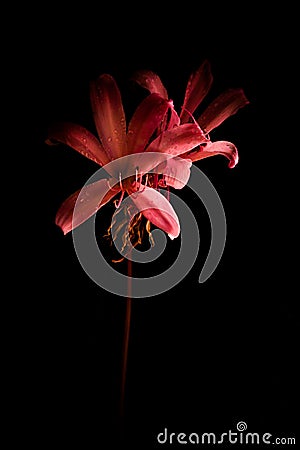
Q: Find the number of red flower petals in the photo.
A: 11